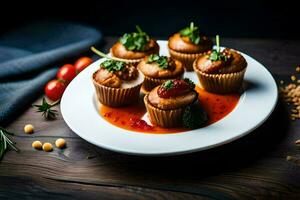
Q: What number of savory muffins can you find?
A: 6